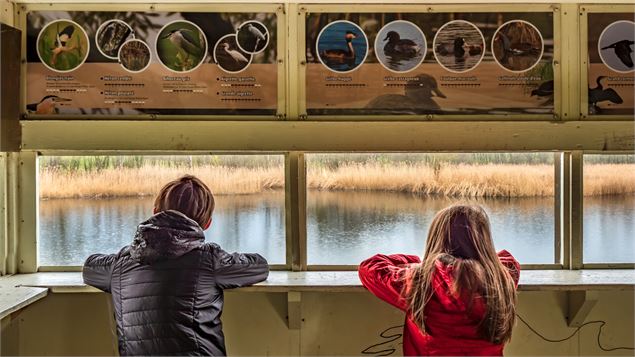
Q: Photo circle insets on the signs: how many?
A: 11